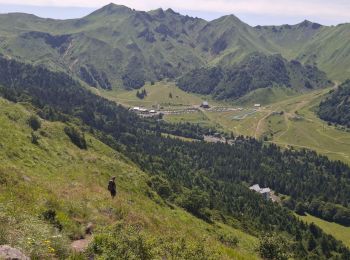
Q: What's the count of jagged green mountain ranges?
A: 1